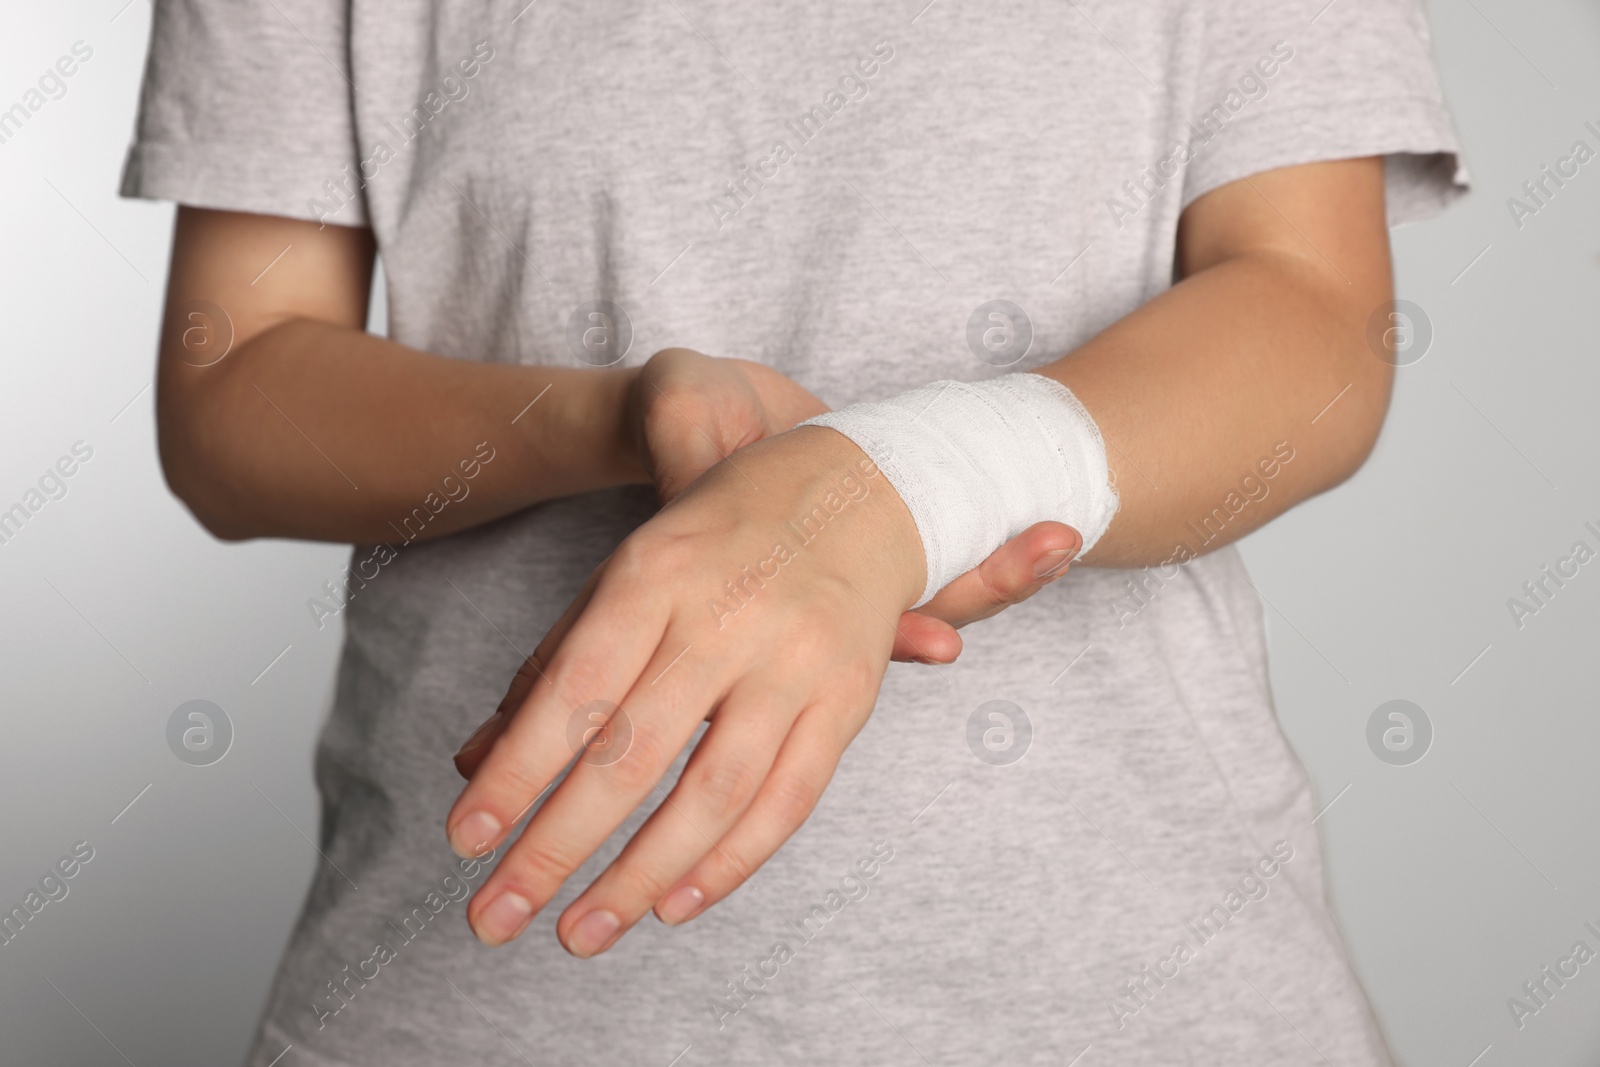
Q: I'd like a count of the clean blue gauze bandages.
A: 0